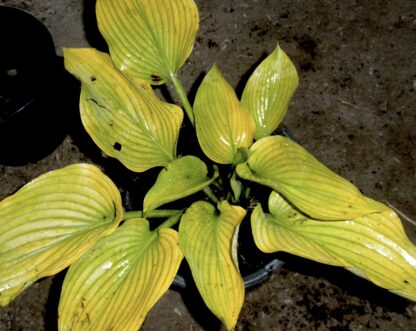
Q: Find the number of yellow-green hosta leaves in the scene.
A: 10